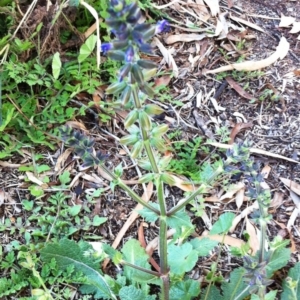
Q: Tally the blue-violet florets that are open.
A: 2